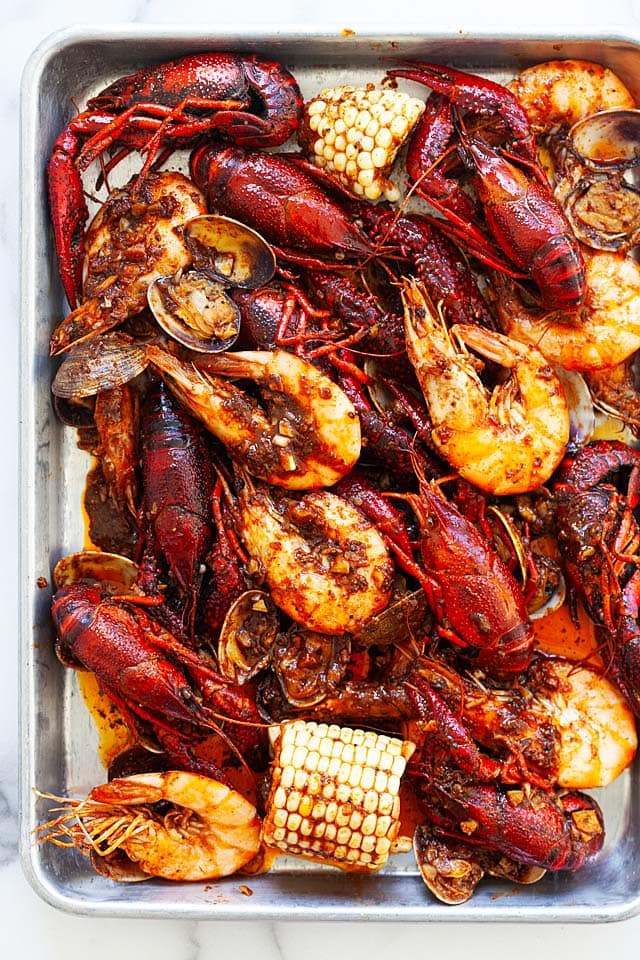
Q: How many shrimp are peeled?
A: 0